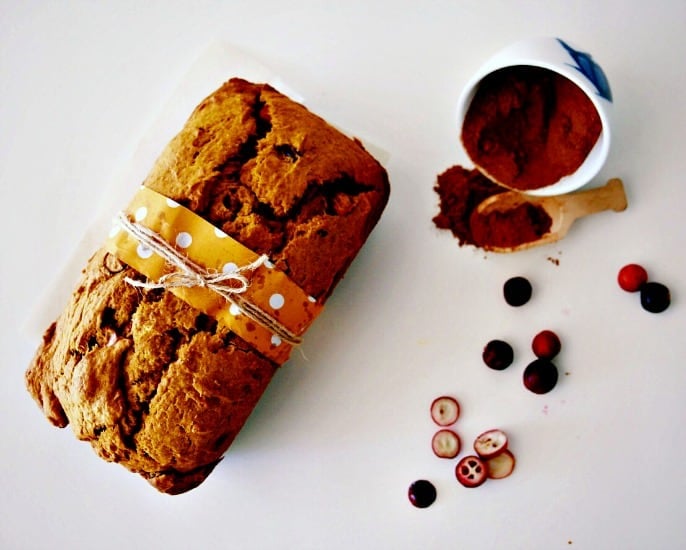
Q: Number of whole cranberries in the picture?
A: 7